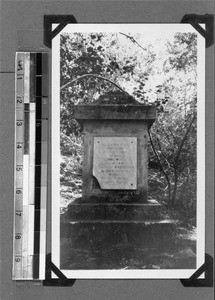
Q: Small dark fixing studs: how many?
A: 3